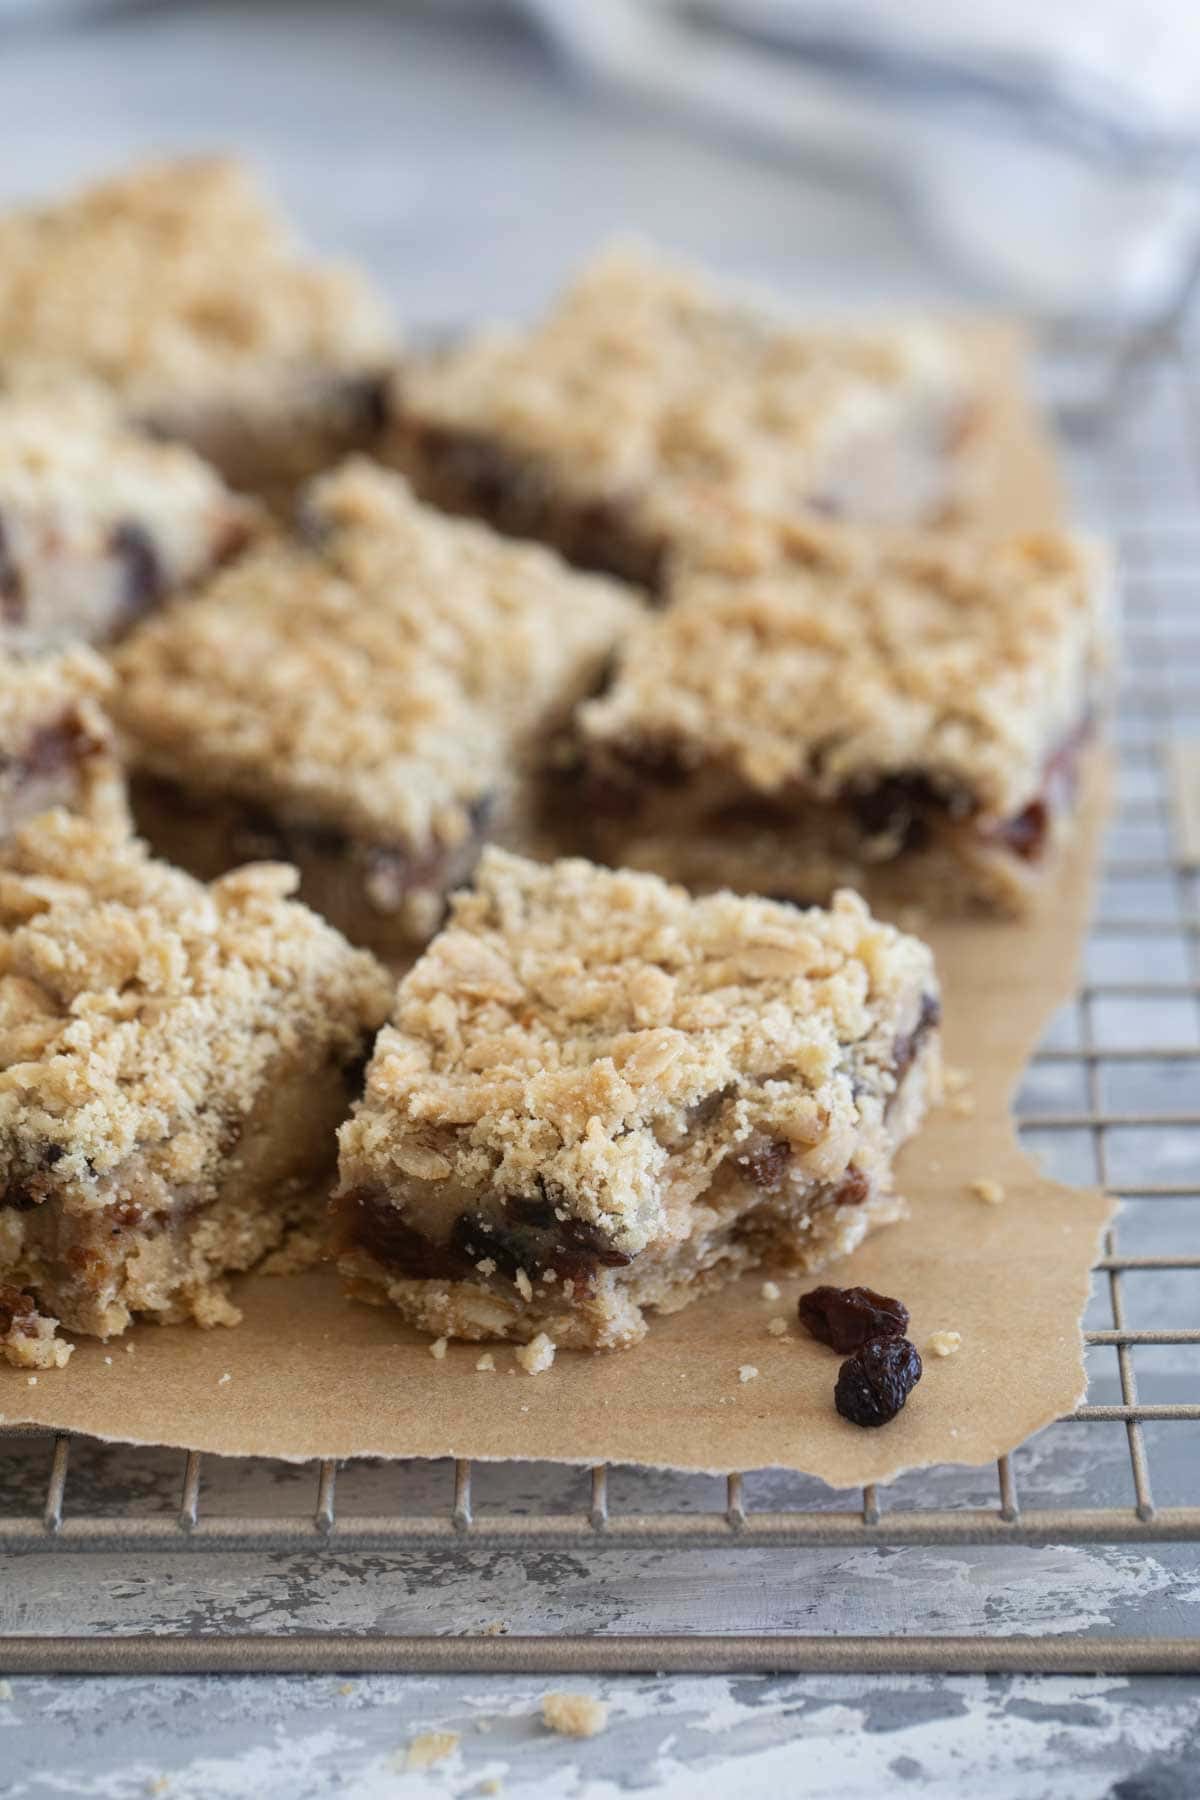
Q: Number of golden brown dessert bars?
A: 8